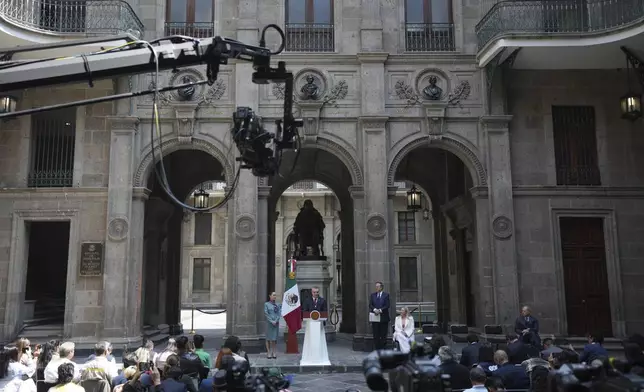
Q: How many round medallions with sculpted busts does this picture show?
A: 3